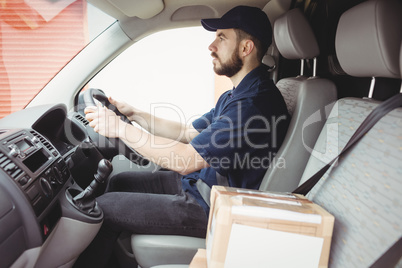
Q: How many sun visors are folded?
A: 1